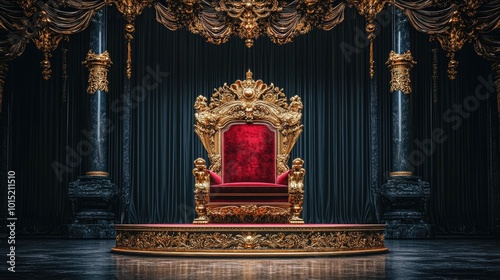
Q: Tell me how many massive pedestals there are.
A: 2